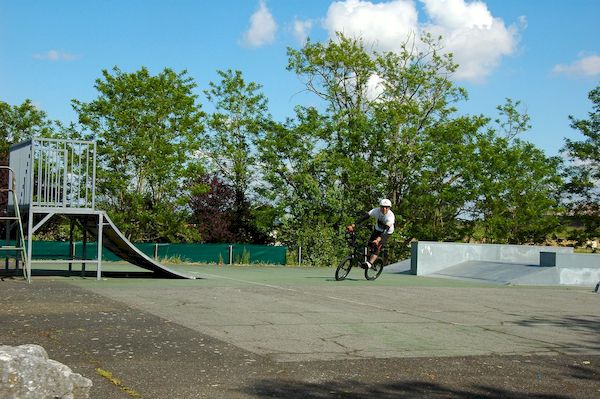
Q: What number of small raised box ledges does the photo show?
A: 1